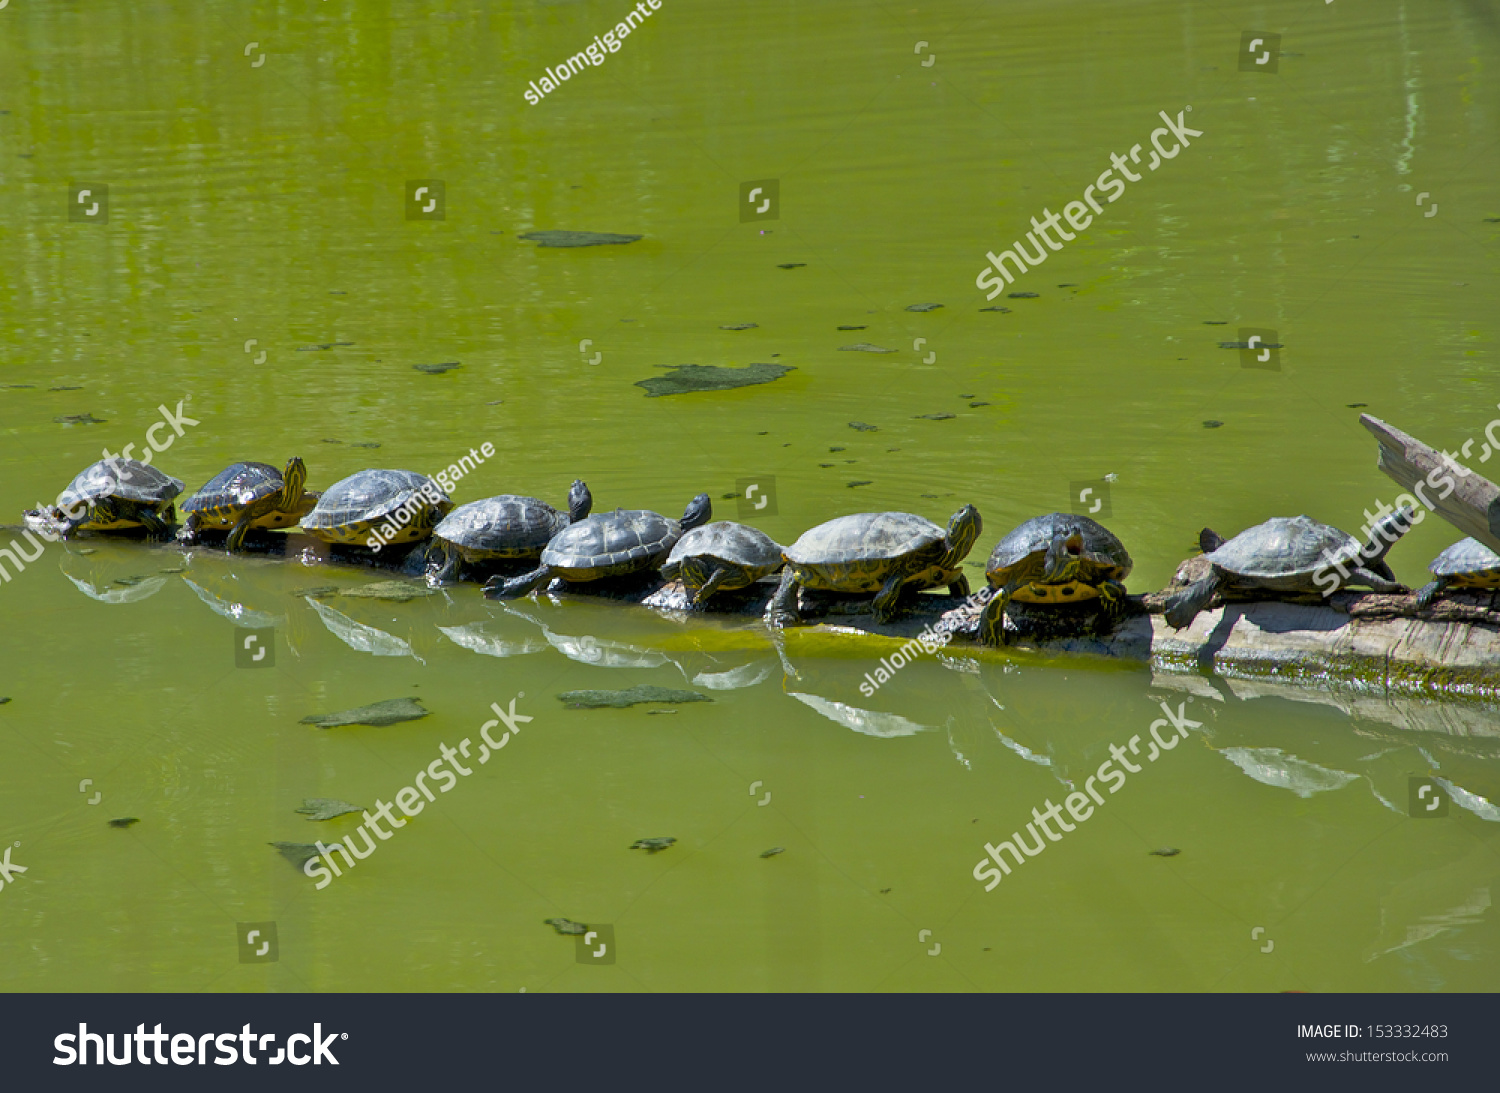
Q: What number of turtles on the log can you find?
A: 10